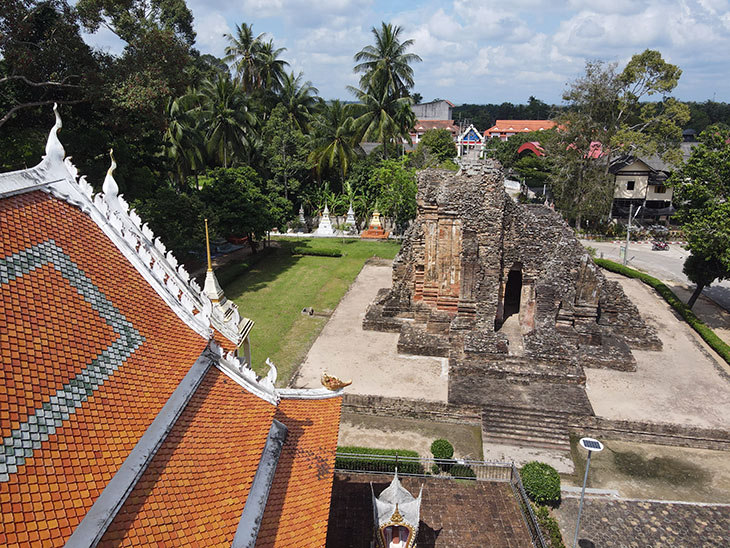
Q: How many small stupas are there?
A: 4